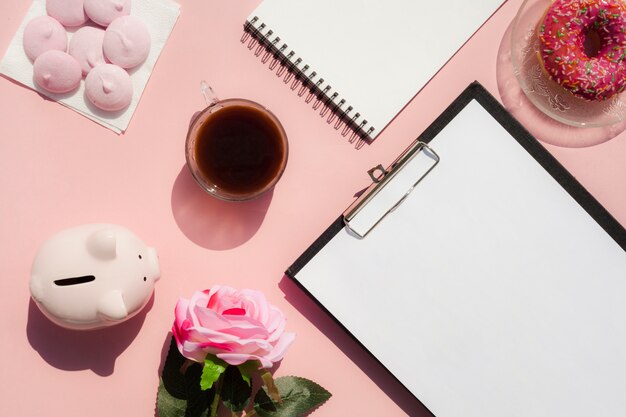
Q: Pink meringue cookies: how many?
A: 7